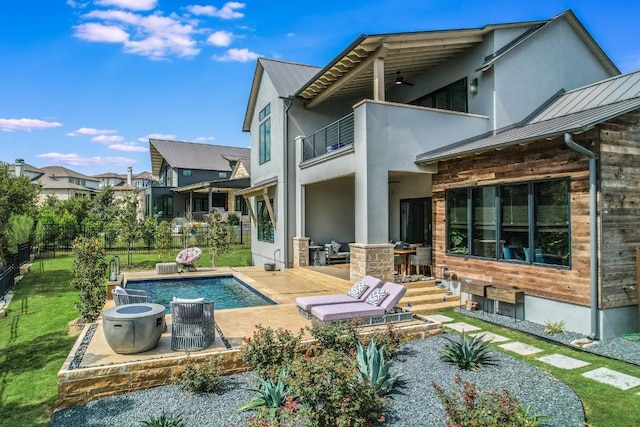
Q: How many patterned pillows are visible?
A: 2